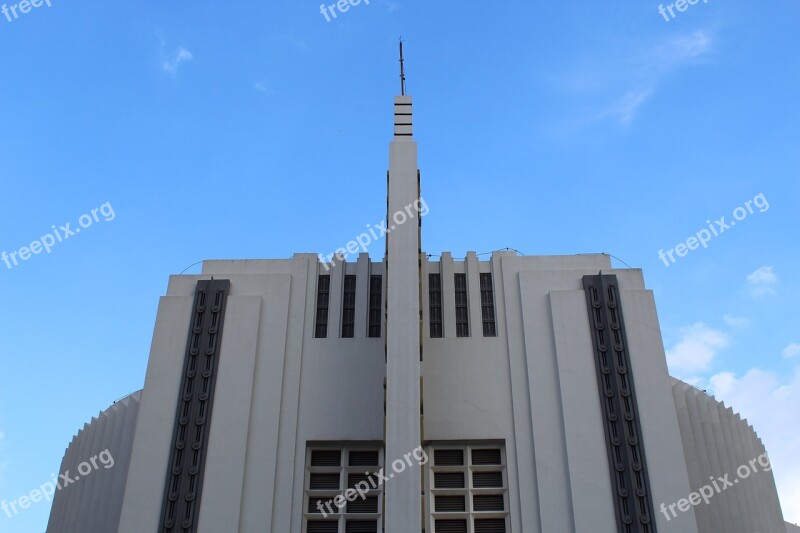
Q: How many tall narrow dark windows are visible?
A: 6